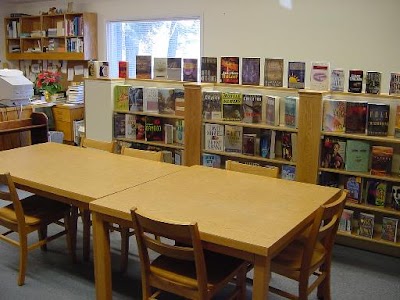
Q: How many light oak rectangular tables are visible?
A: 2